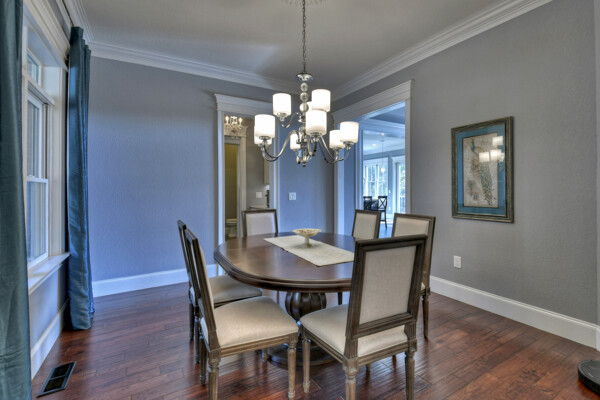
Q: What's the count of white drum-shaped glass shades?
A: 9